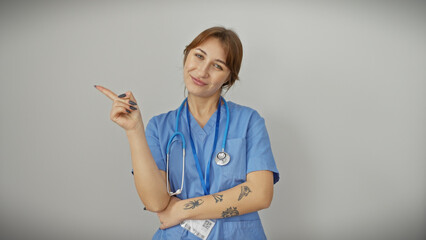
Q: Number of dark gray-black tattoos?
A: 4